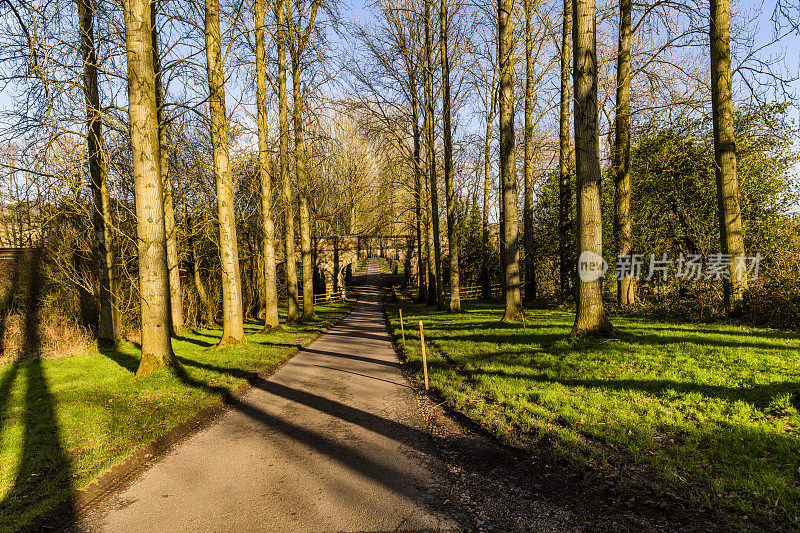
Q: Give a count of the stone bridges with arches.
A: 1